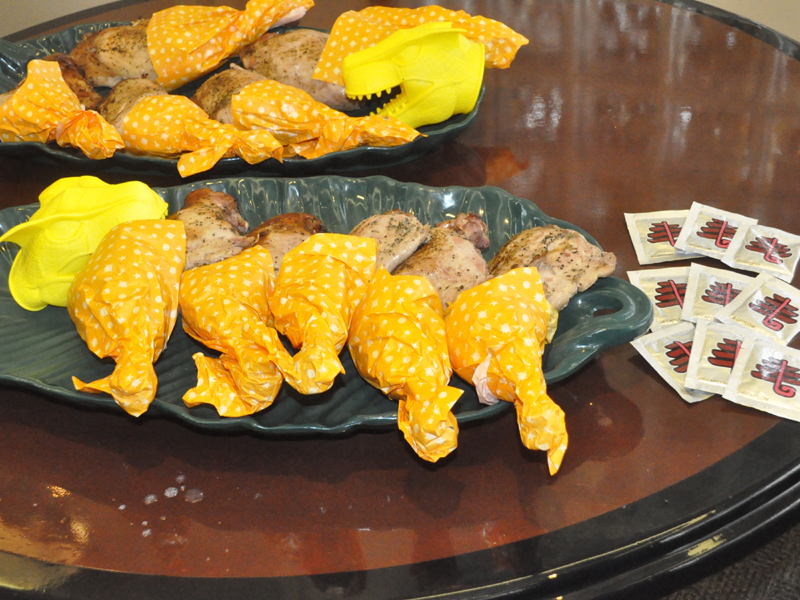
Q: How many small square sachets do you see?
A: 9